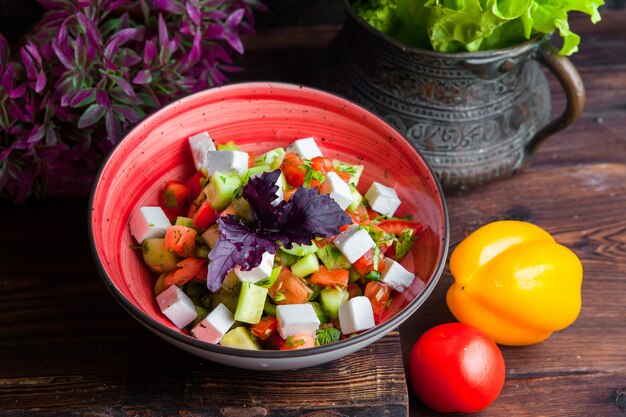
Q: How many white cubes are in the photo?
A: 14